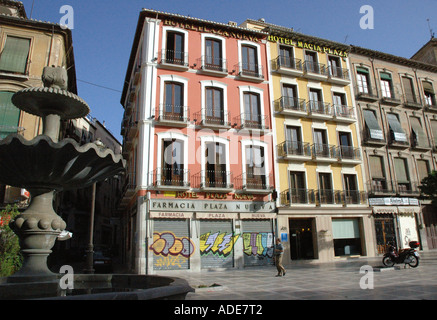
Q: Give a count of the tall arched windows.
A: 9